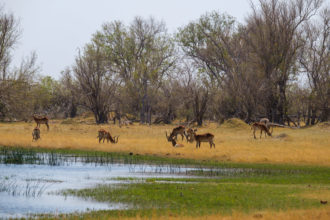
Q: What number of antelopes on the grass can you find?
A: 8